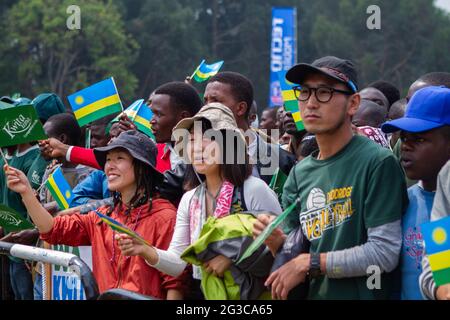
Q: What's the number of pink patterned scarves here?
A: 1